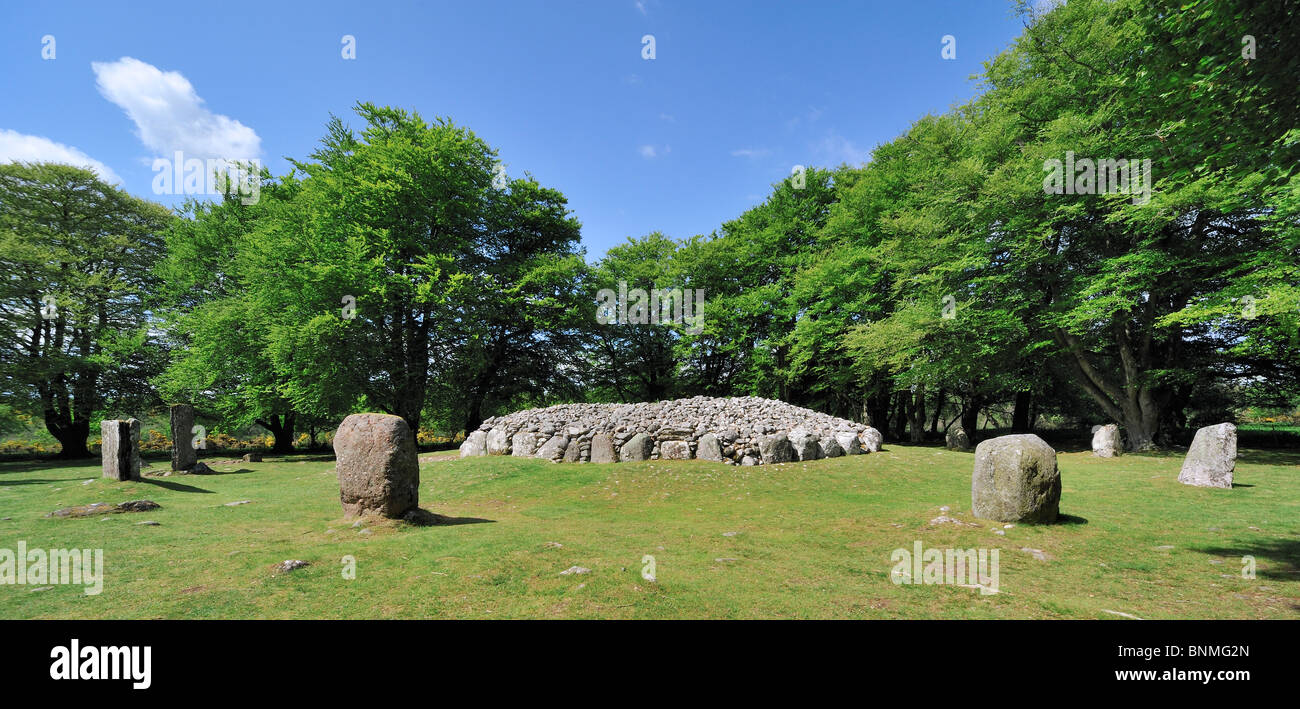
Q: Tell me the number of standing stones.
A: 7